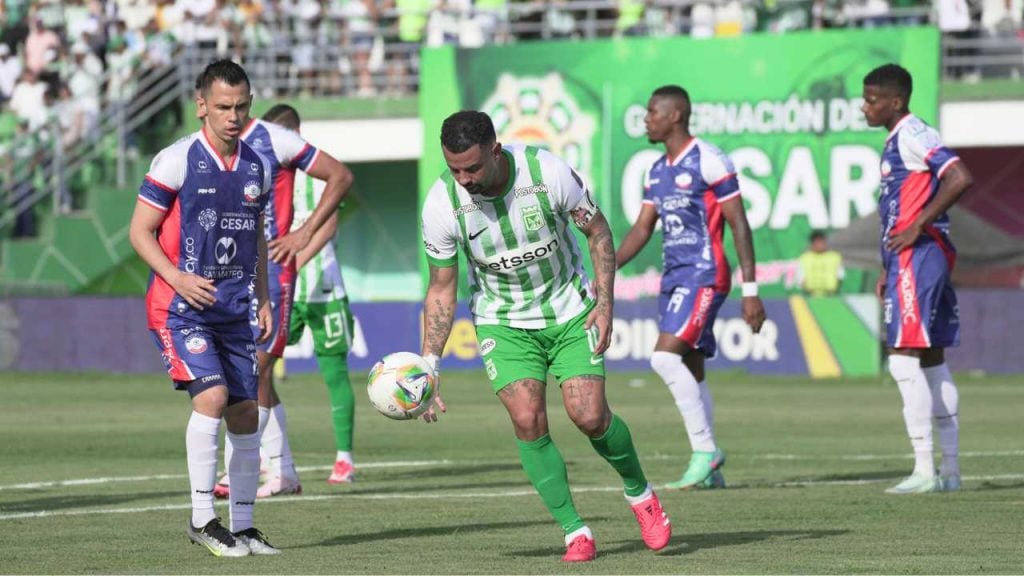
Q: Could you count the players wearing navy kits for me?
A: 4